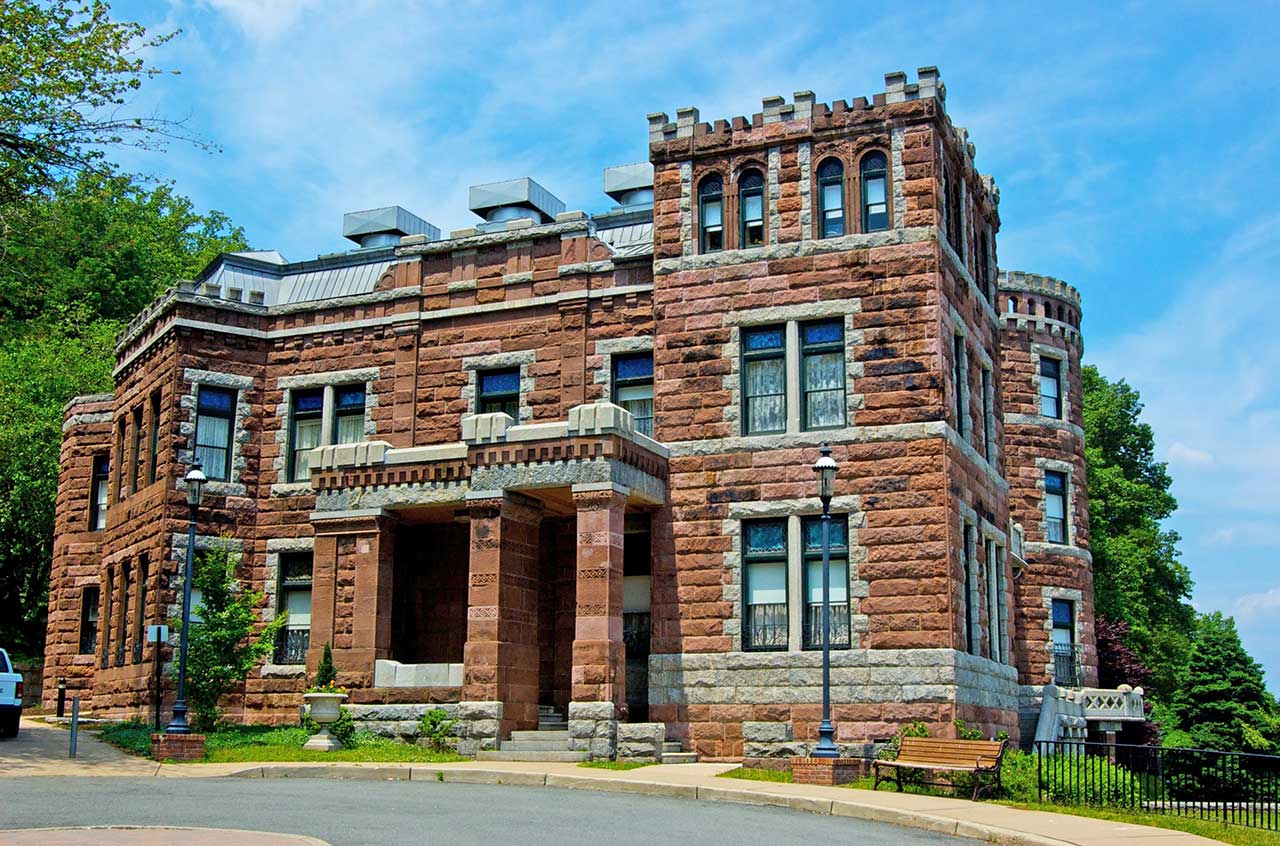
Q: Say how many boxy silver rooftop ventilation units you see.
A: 3